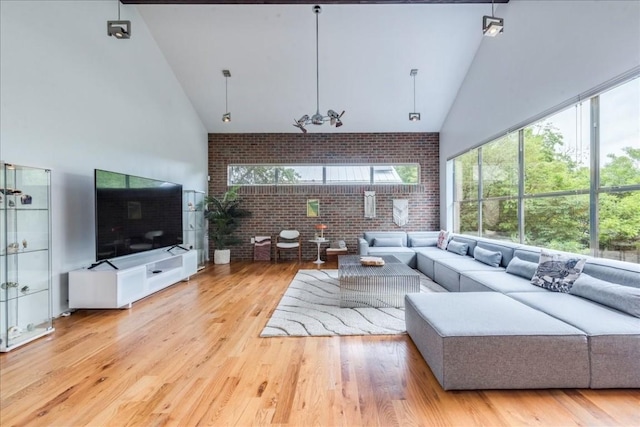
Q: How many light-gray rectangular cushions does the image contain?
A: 6